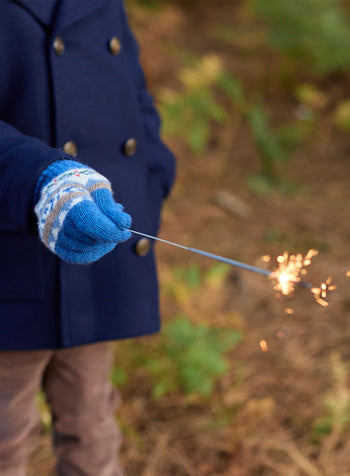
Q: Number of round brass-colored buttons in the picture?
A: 5